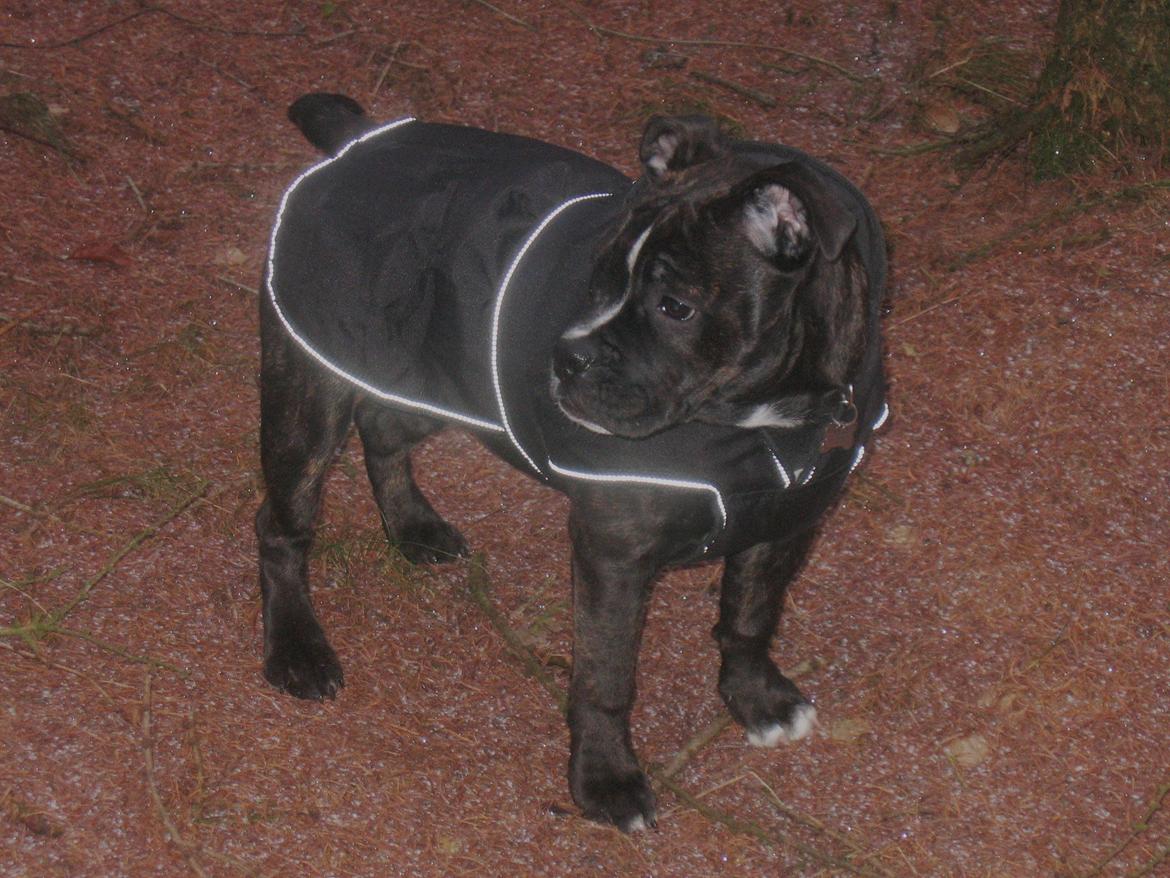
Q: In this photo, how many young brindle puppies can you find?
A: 1